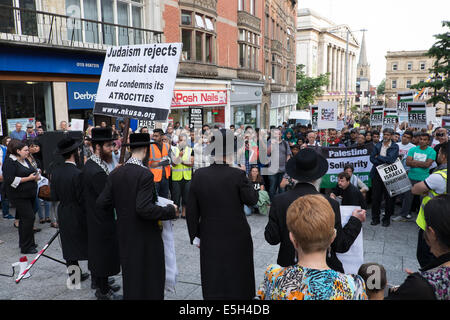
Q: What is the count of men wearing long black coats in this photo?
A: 5